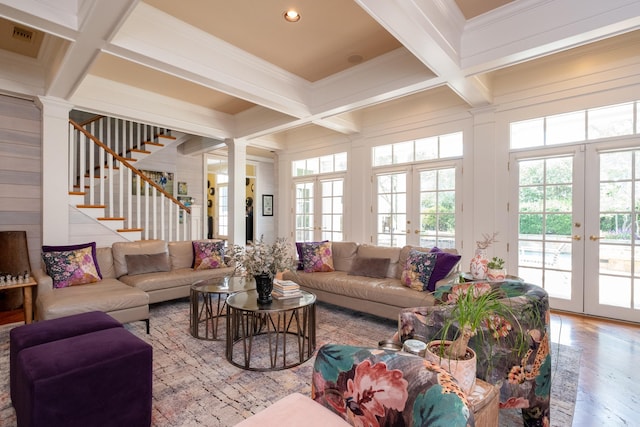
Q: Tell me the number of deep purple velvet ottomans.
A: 2